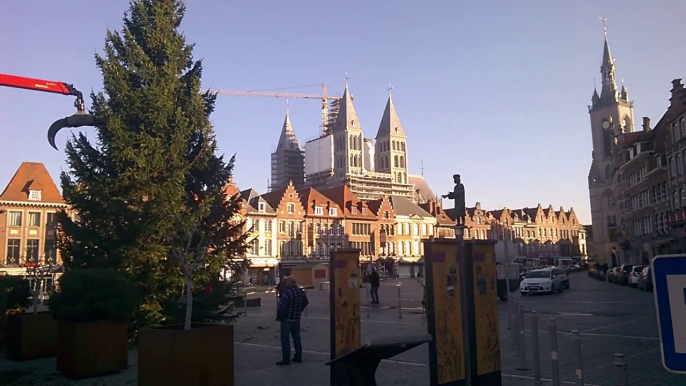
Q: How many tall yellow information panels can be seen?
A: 3